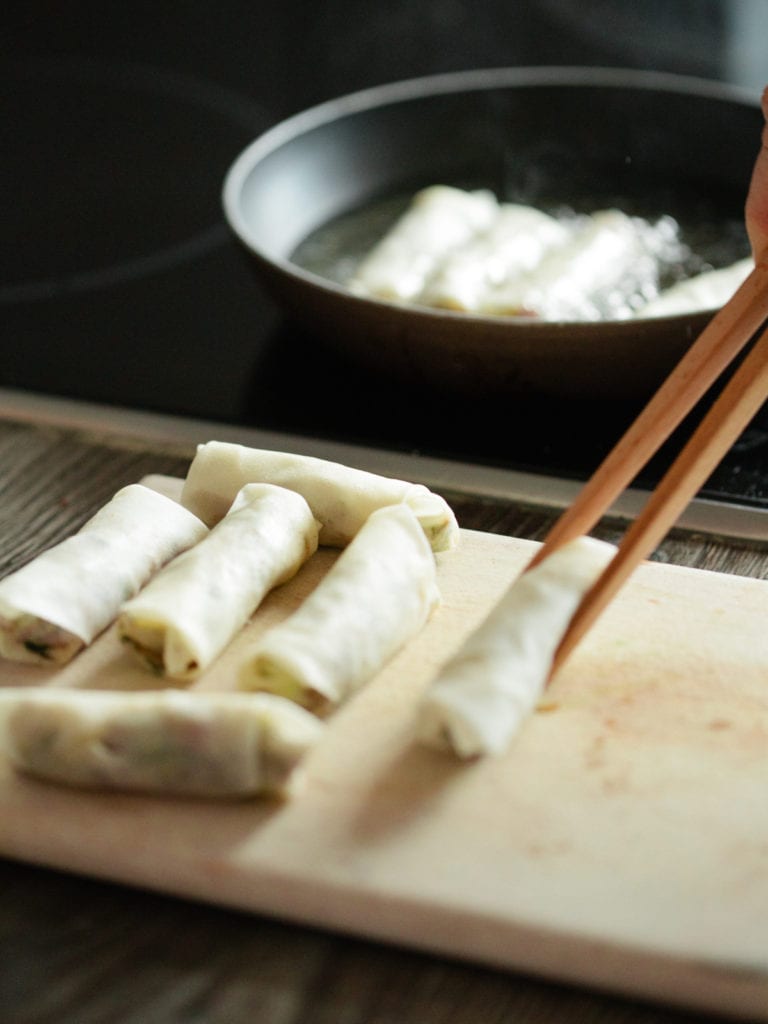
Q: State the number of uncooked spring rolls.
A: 6